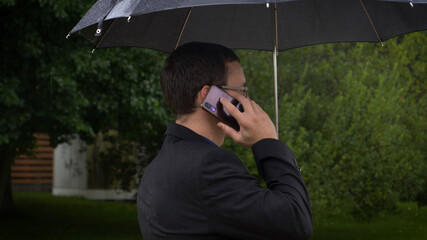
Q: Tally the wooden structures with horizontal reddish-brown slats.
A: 1